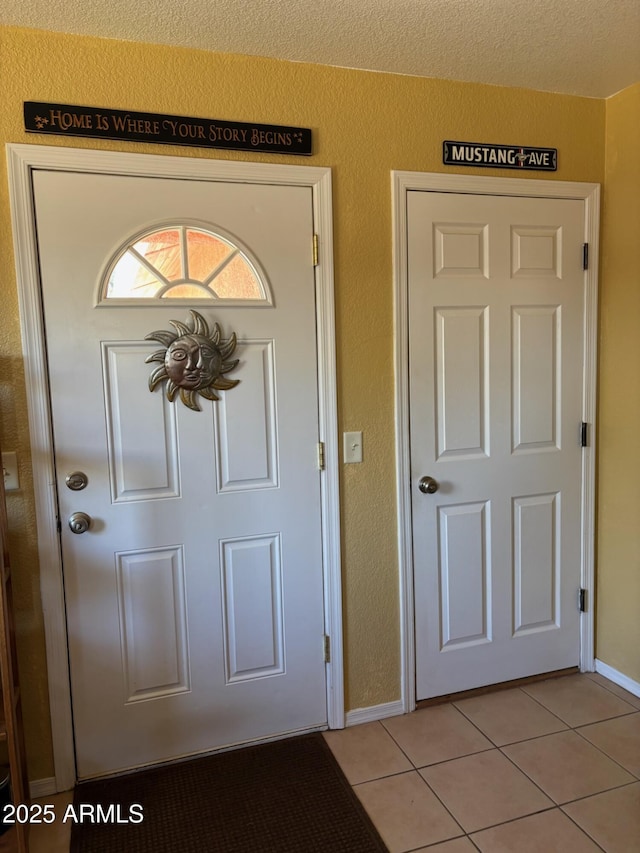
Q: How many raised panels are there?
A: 10